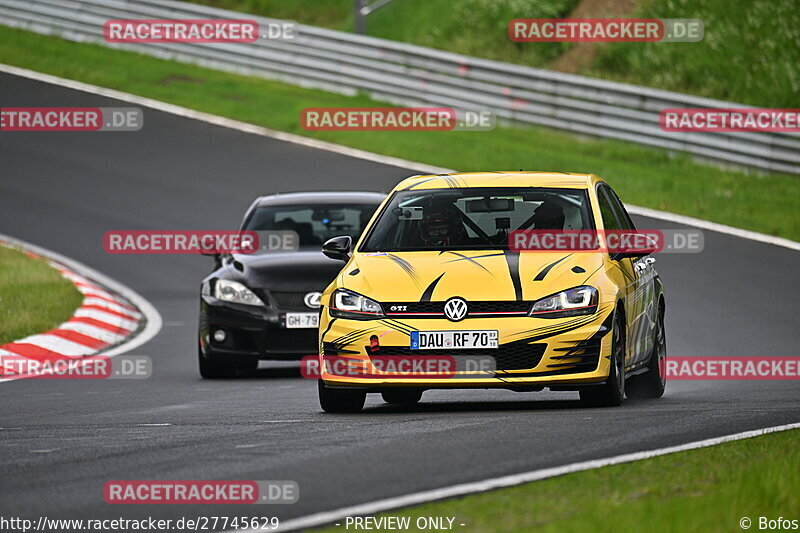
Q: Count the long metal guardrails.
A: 1